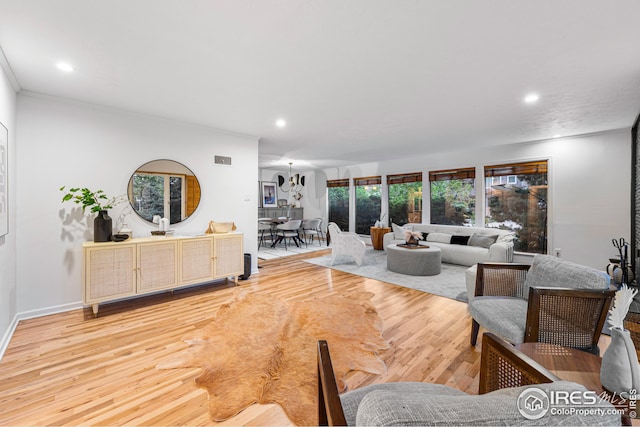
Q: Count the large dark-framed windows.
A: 5